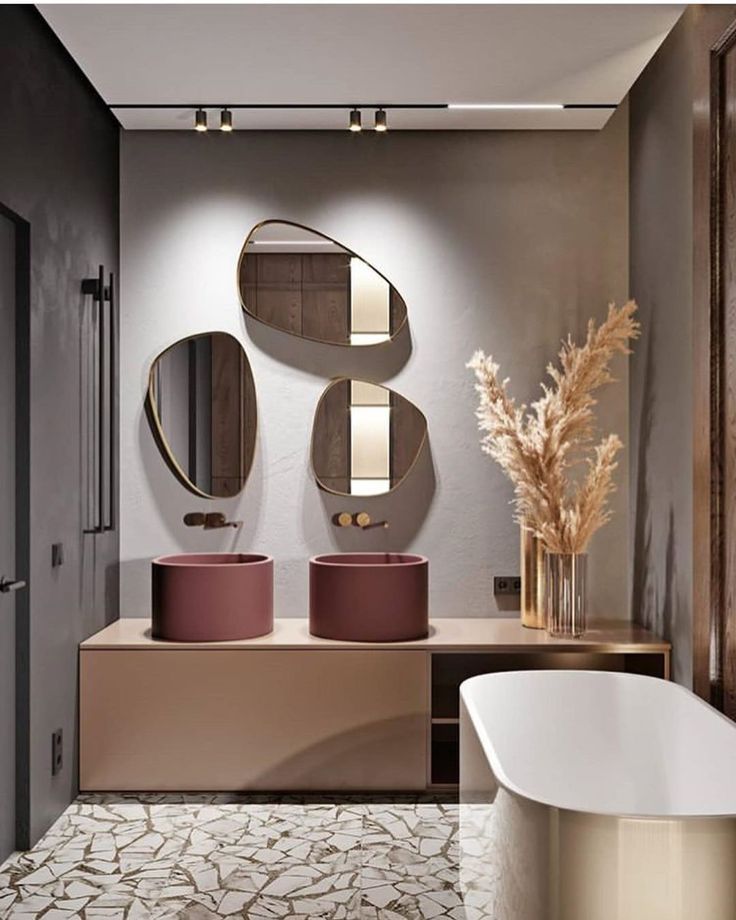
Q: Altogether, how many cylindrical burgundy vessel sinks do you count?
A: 2